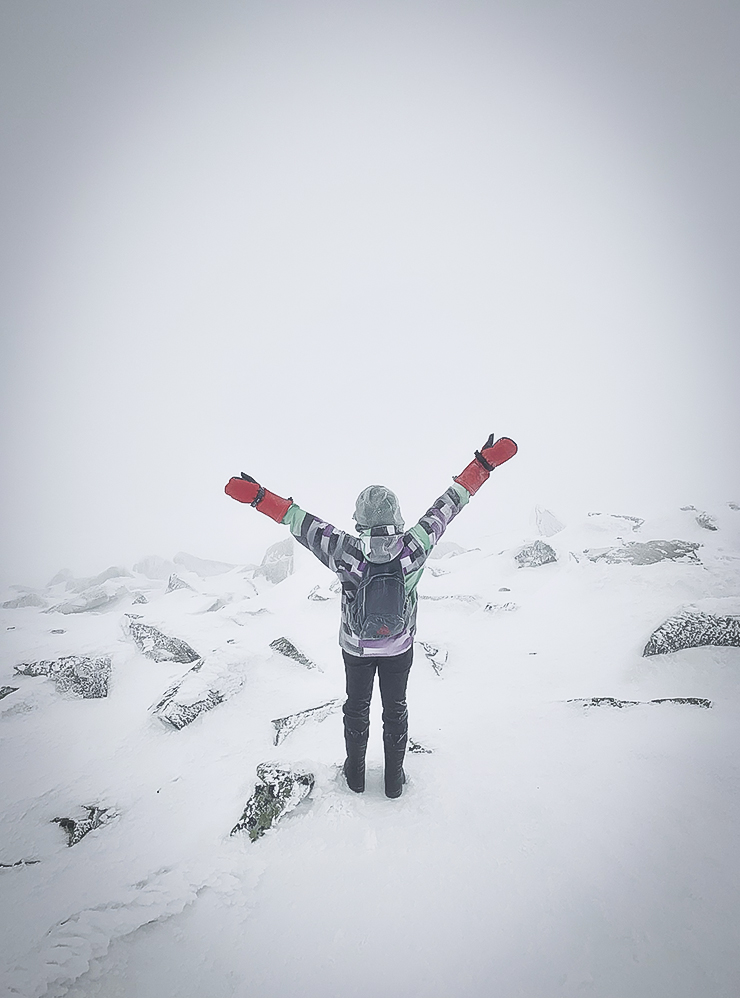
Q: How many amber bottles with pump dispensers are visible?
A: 0